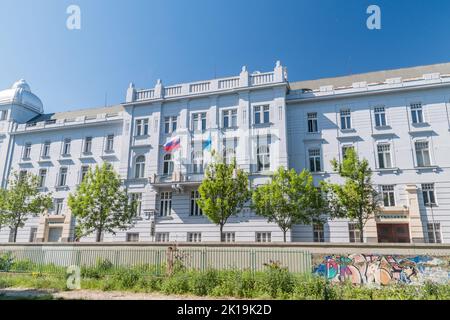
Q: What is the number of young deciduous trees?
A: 5